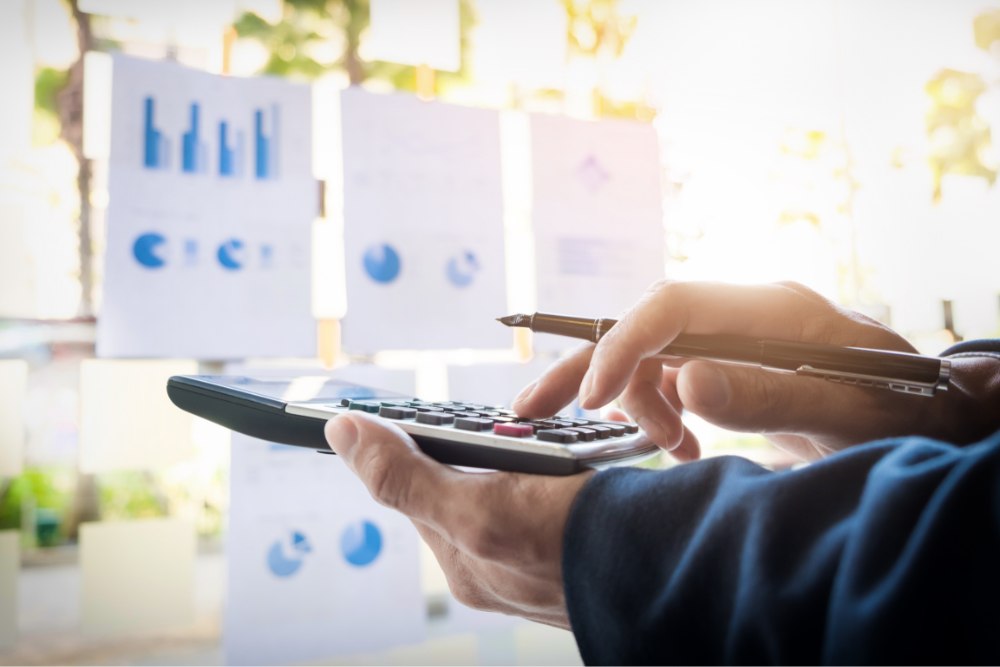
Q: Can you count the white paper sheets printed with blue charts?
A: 4